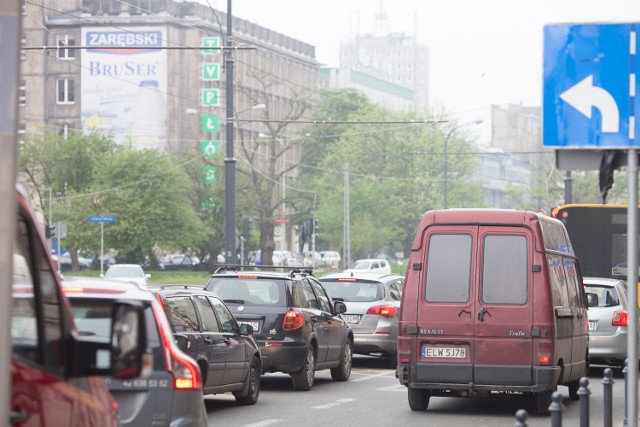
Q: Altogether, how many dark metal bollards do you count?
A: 5